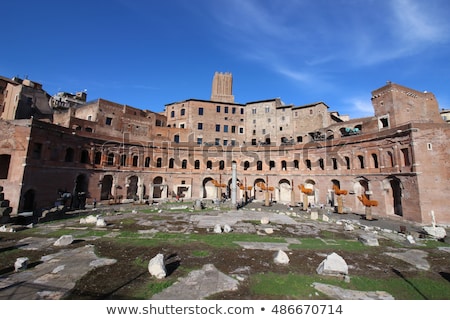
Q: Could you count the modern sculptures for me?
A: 6